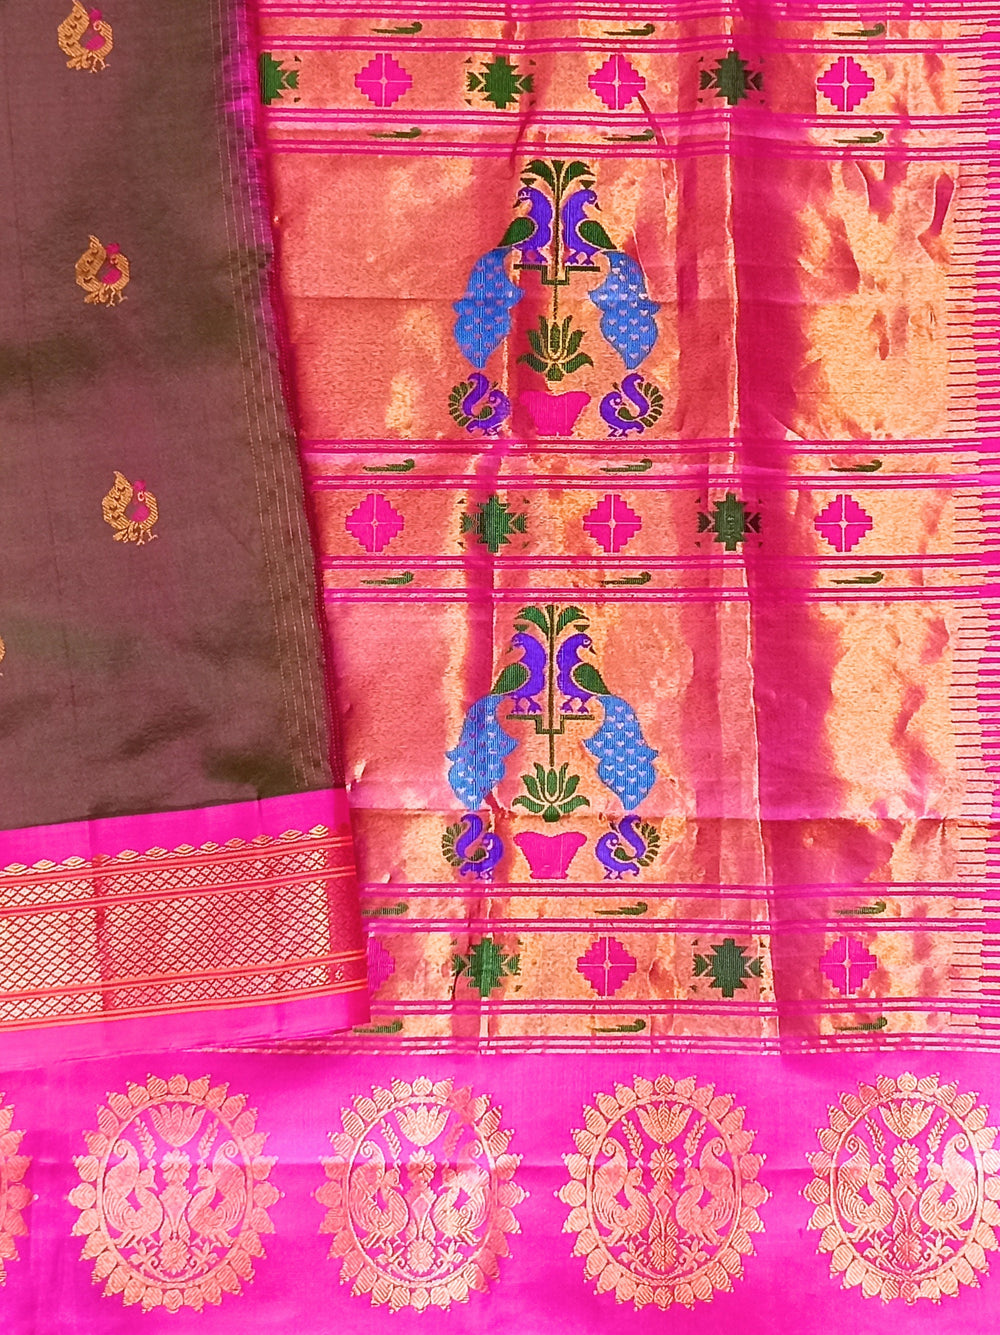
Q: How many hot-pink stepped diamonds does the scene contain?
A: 9